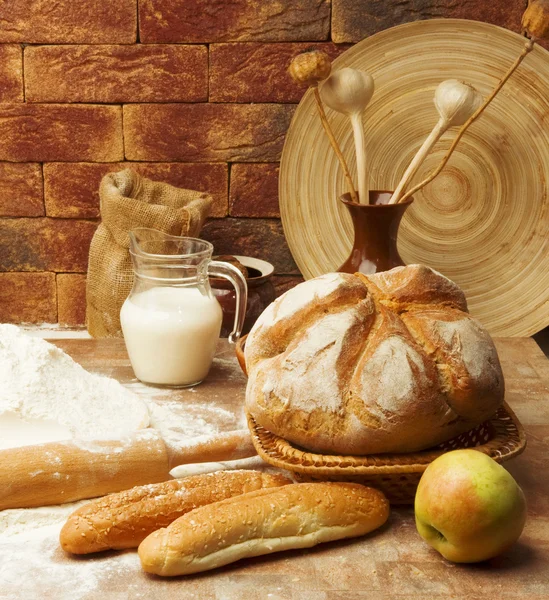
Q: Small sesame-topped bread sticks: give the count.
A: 2